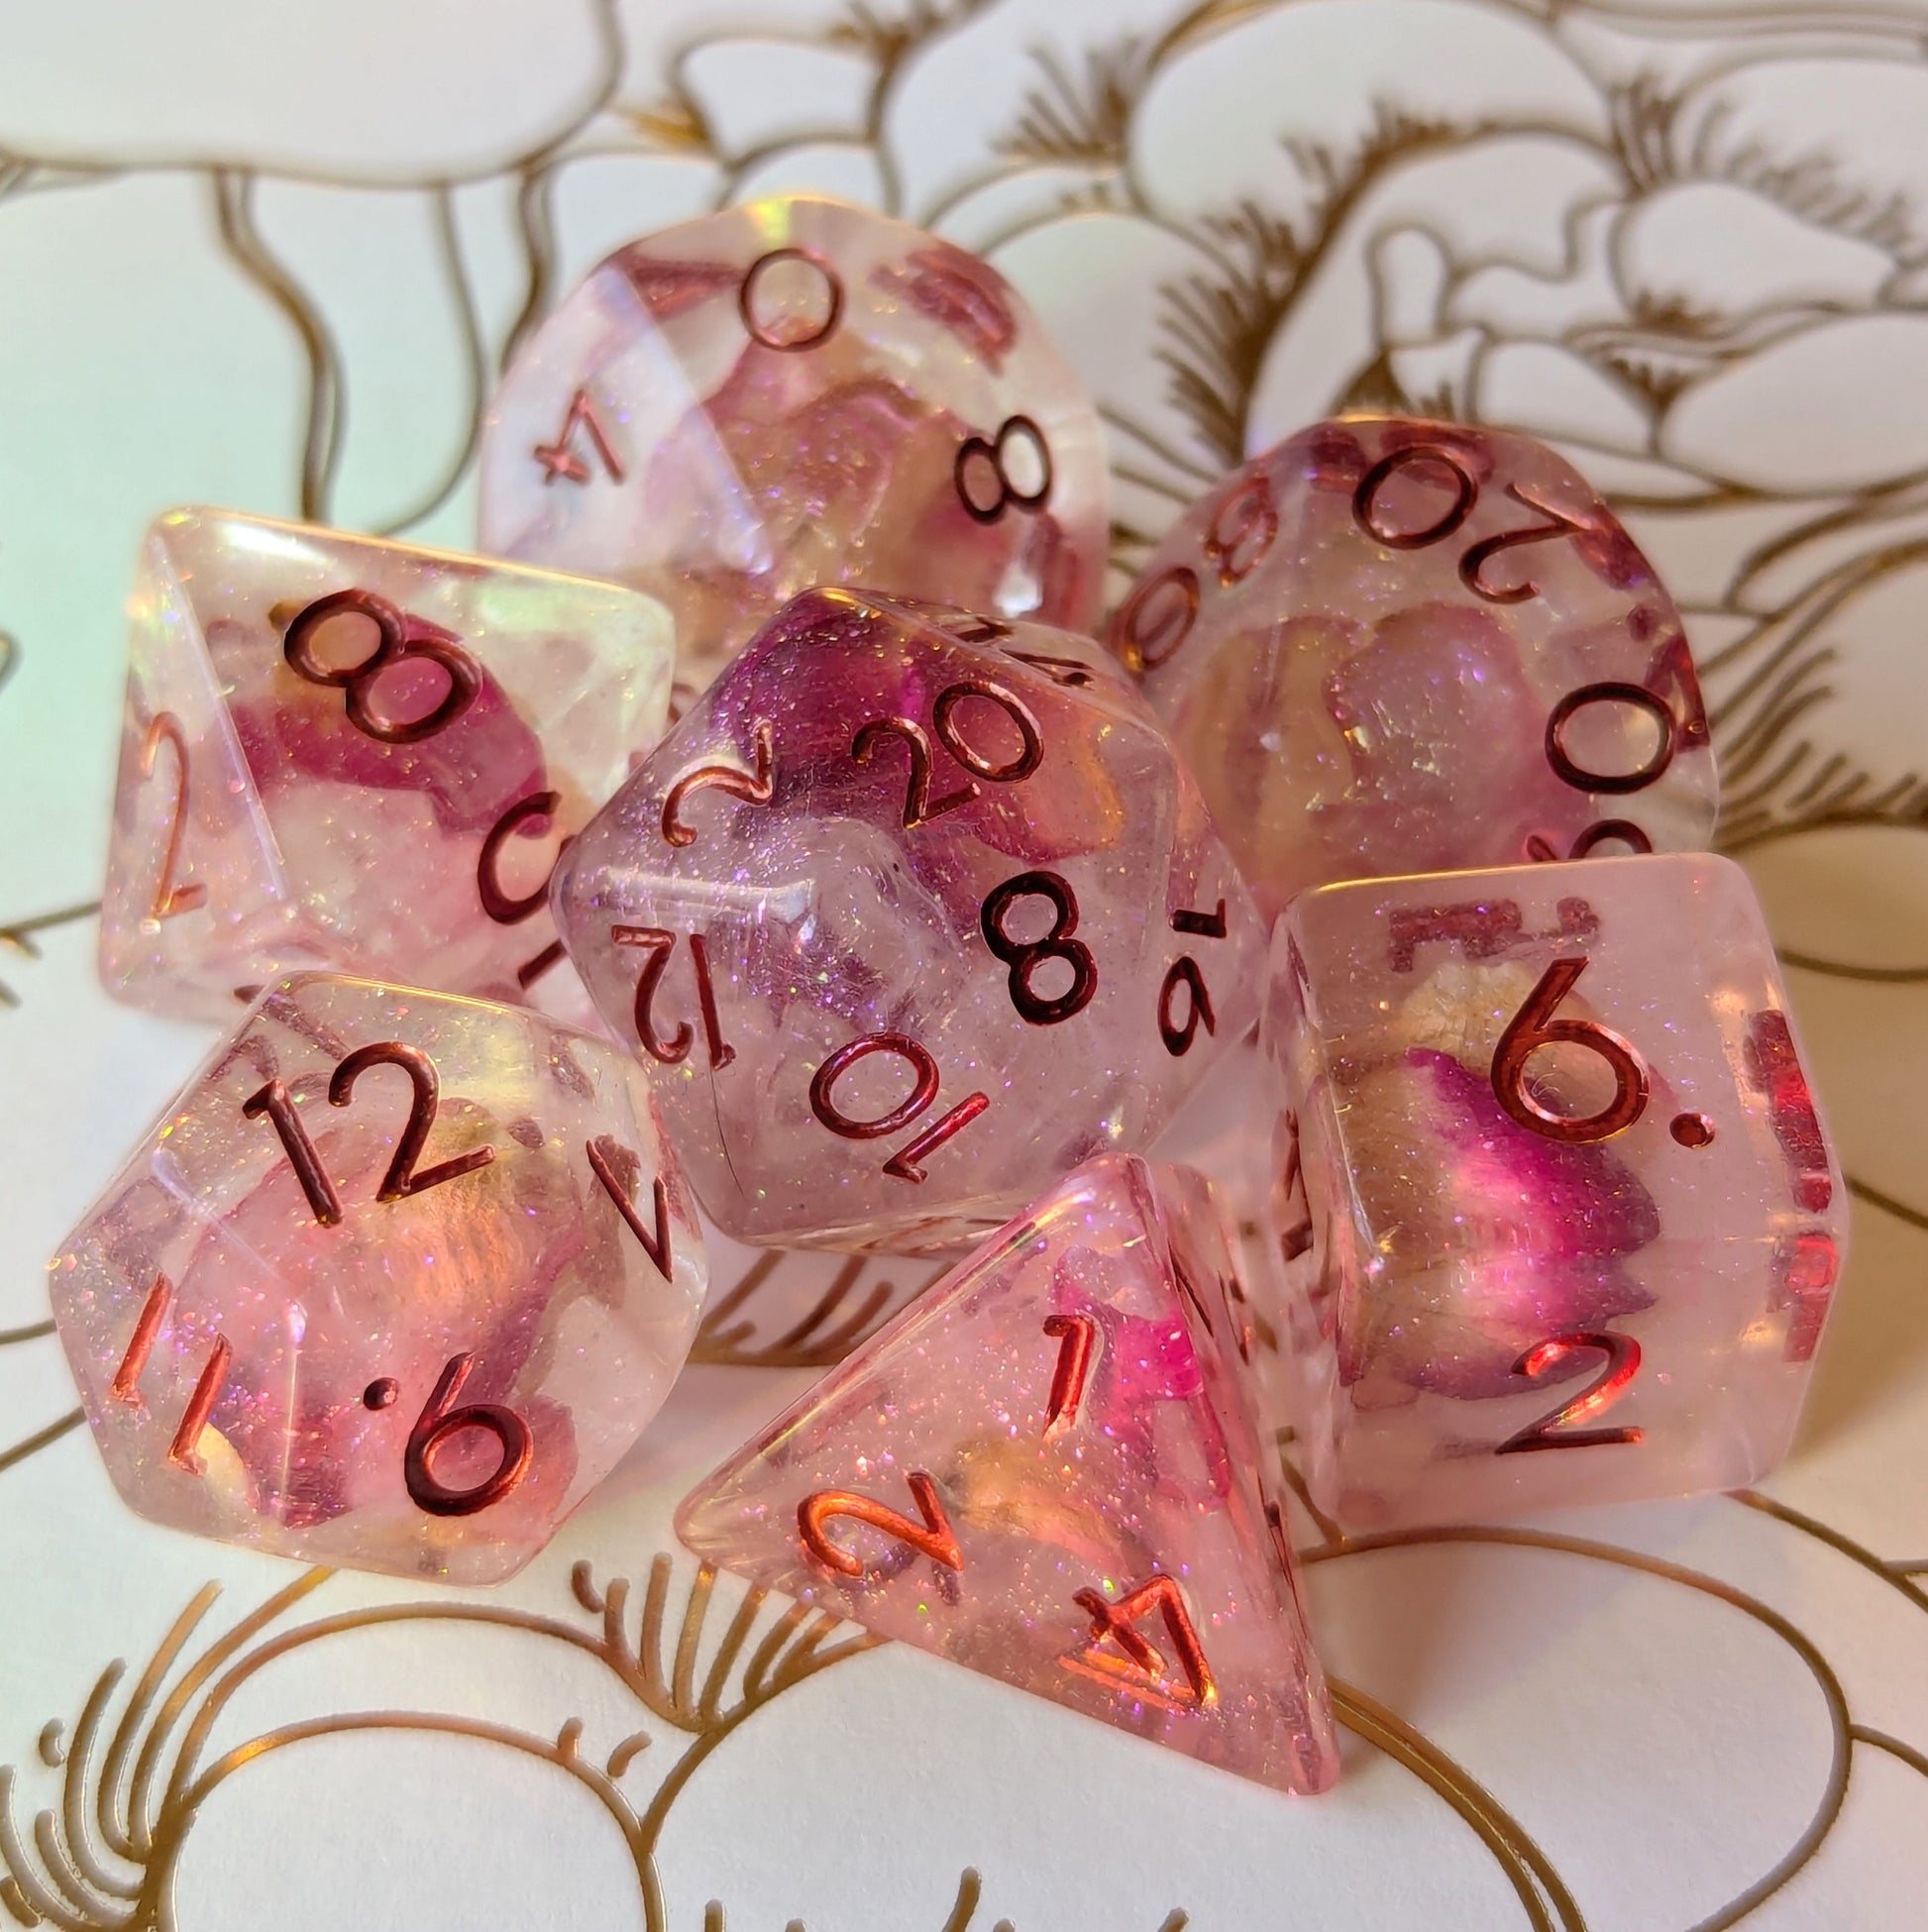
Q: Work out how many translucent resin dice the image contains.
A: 7